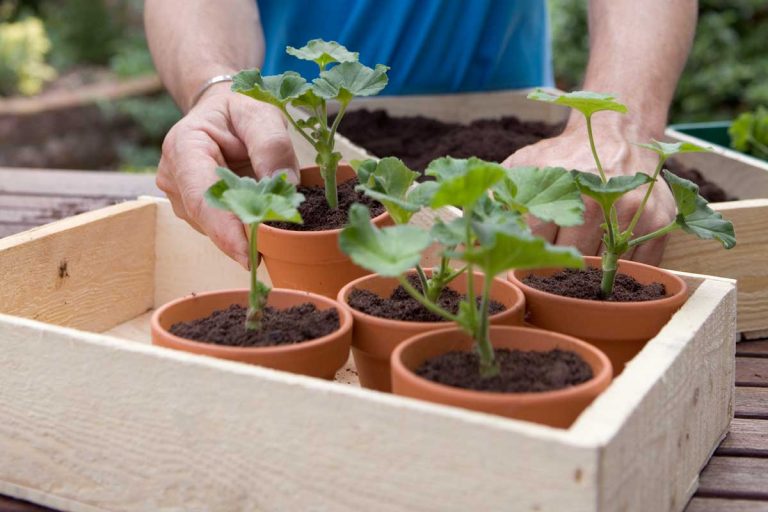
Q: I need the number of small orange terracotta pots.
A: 5